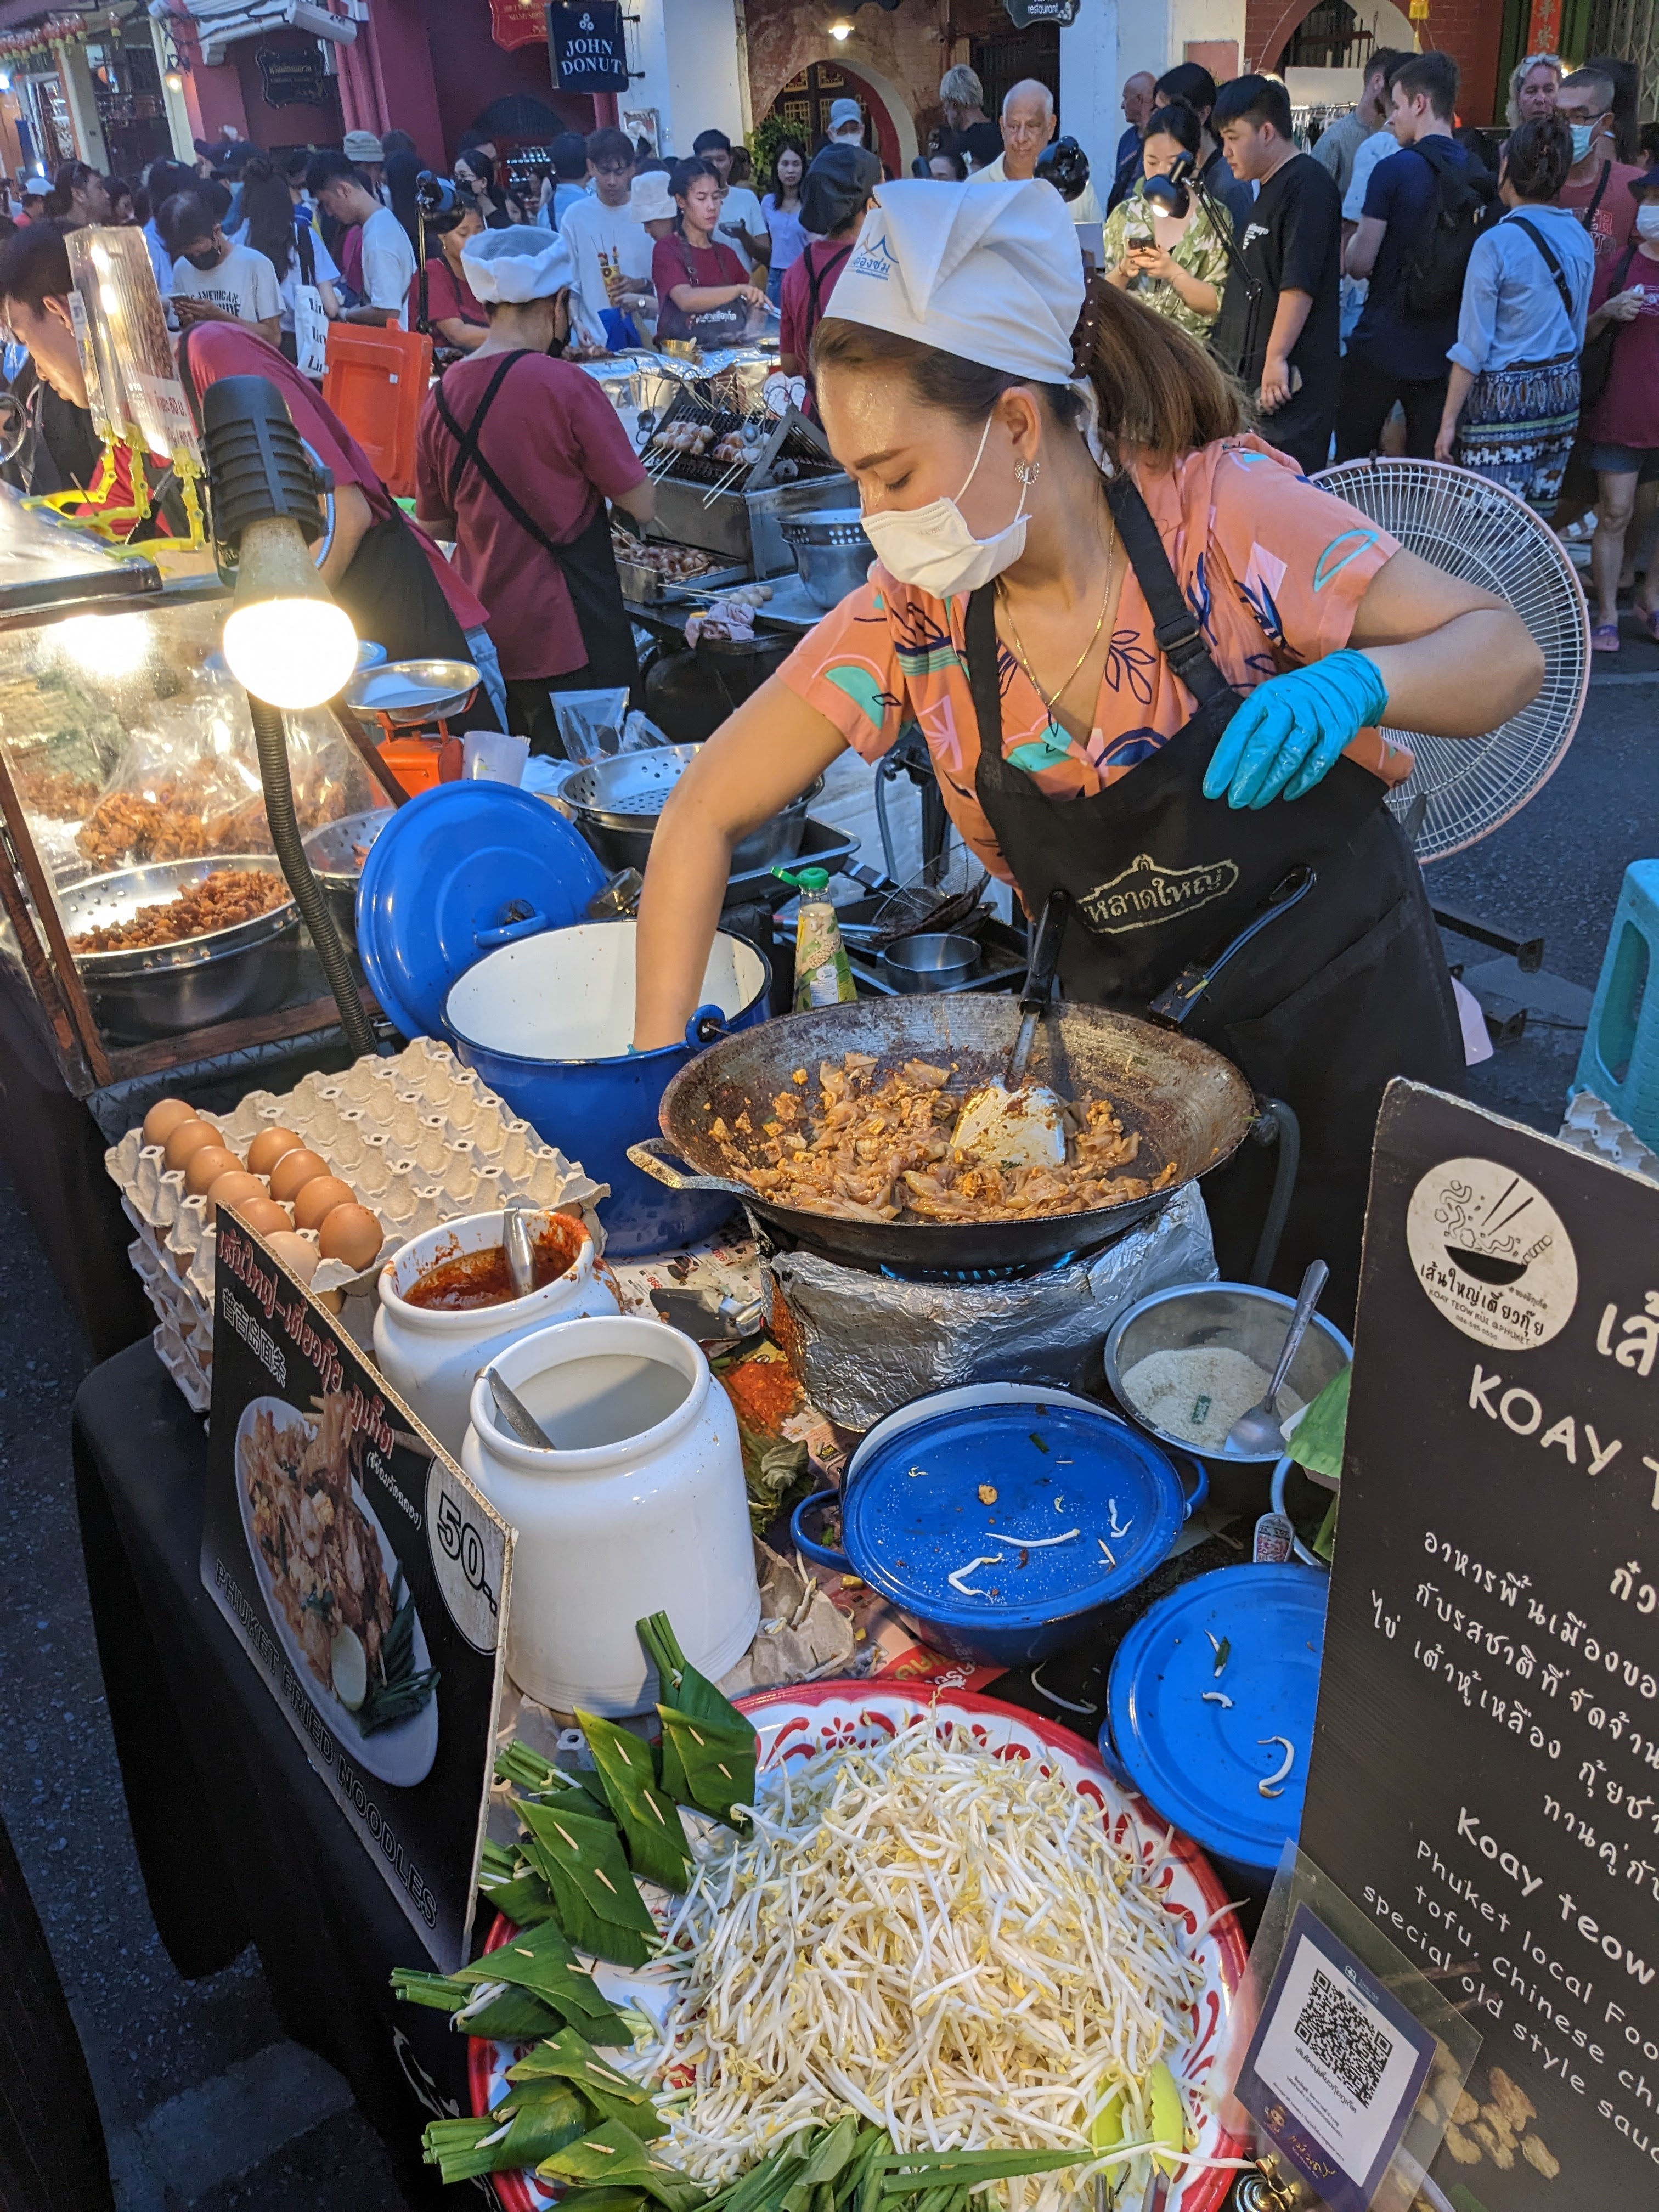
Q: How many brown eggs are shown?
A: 10